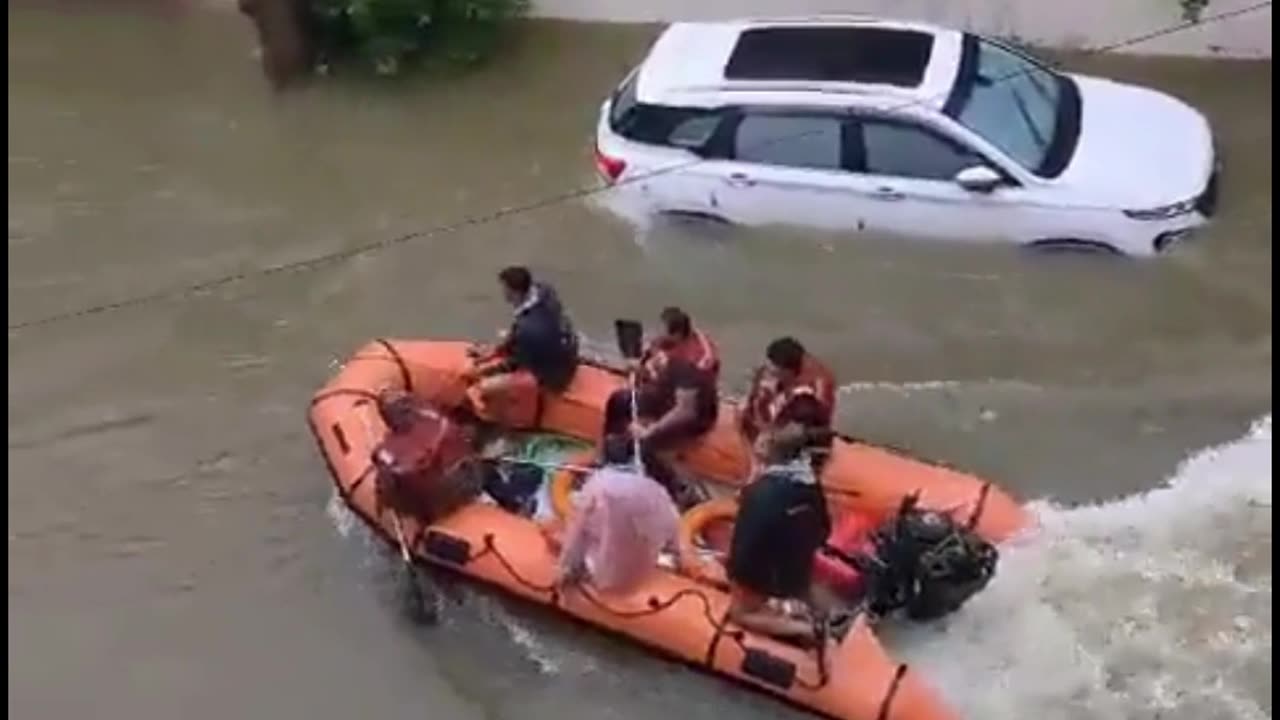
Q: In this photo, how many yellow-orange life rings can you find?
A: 2